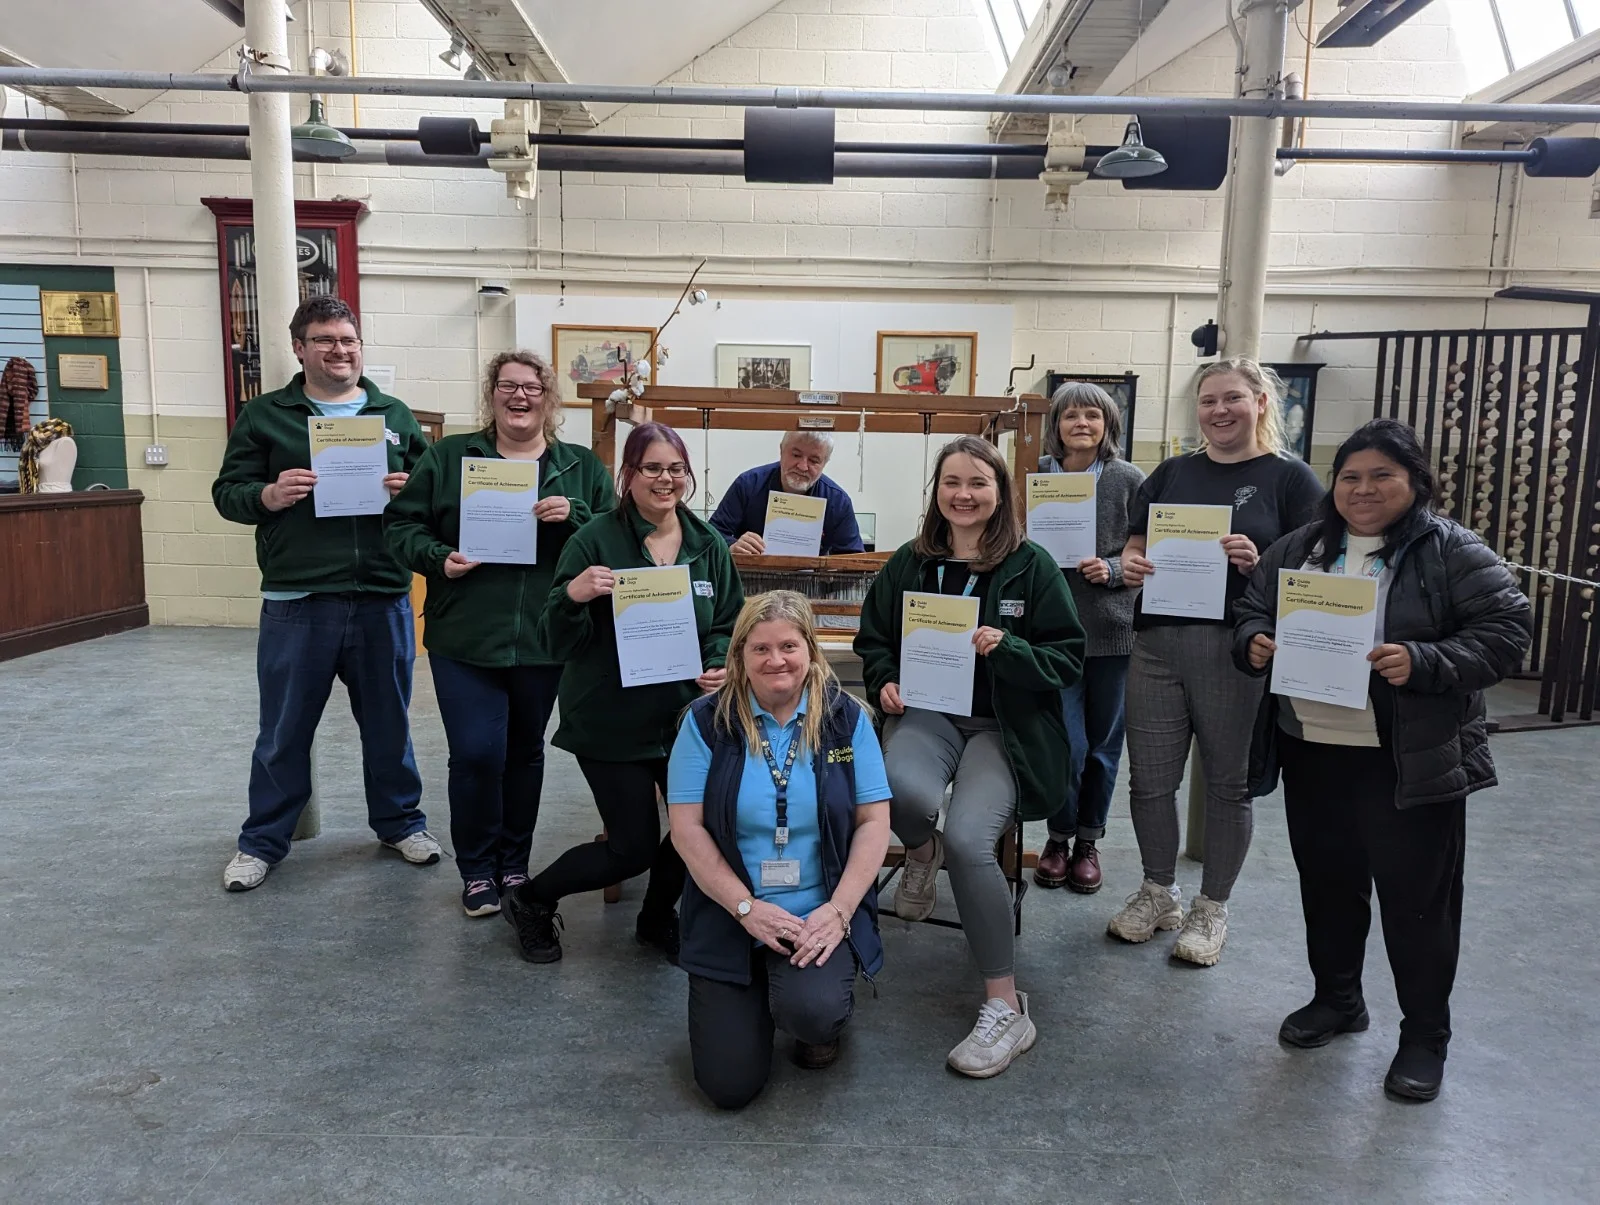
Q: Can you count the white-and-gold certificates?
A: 8